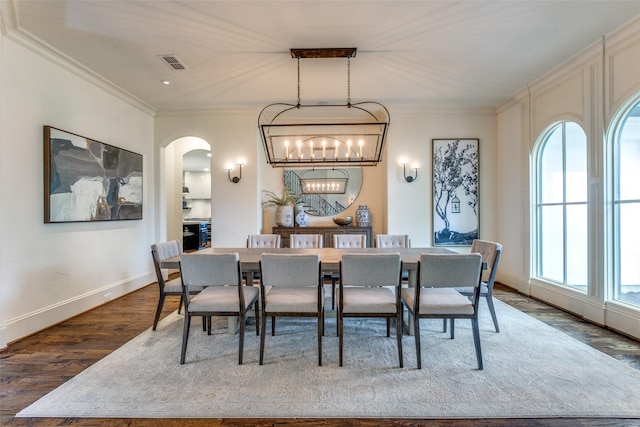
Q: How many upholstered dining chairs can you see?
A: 10